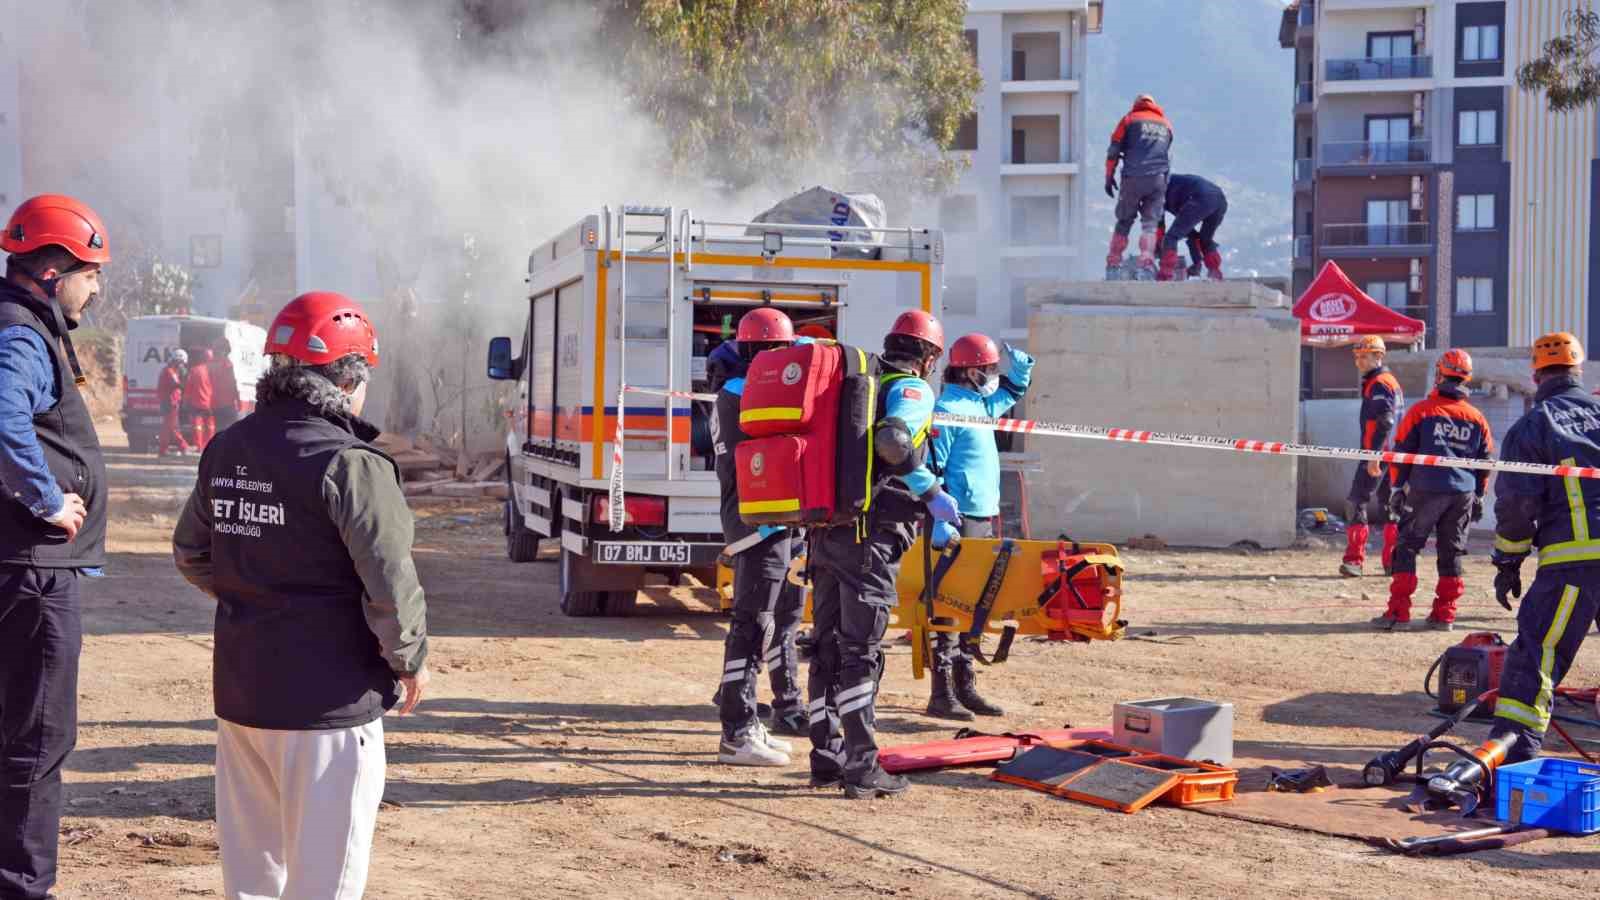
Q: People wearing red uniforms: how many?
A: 3